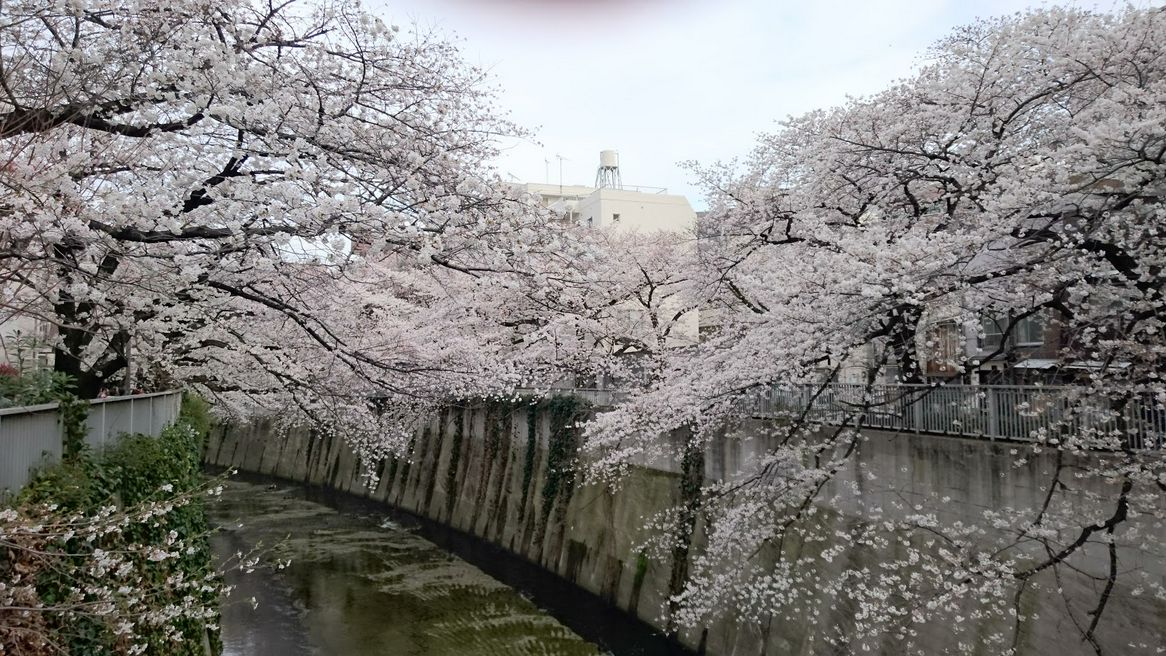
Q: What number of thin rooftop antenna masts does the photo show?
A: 2